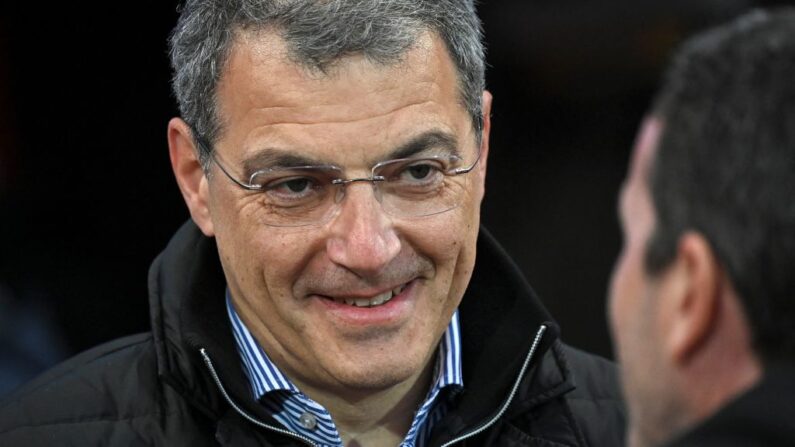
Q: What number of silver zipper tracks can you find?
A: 2